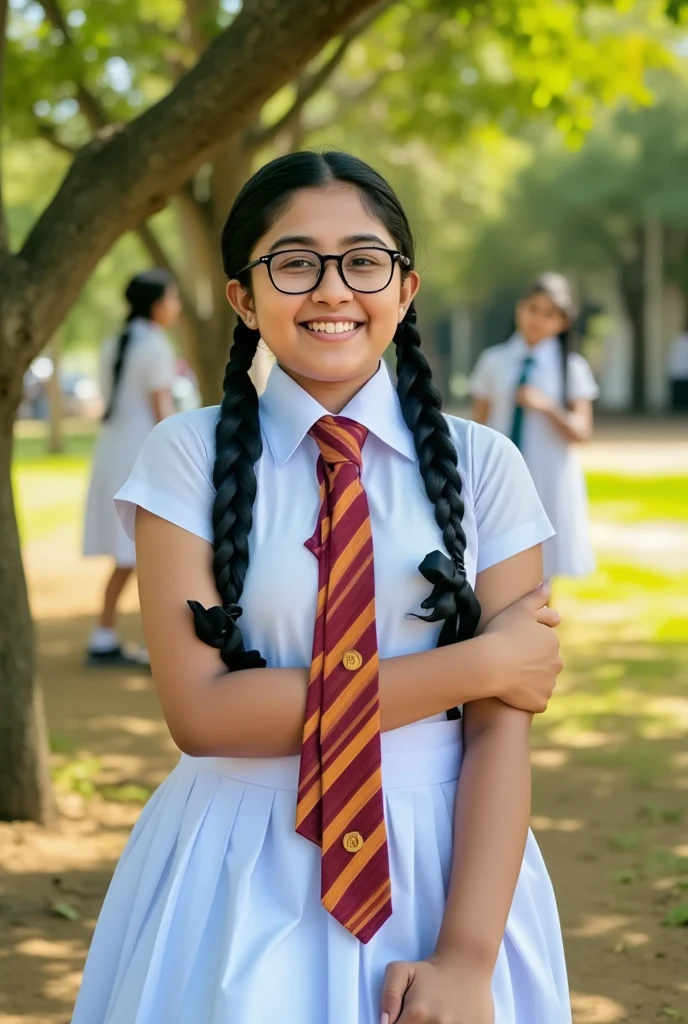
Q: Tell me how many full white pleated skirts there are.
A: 1